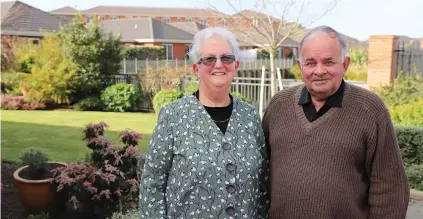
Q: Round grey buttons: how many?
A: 4